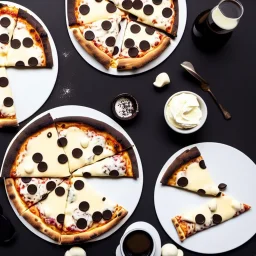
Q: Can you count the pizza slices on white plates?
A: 15